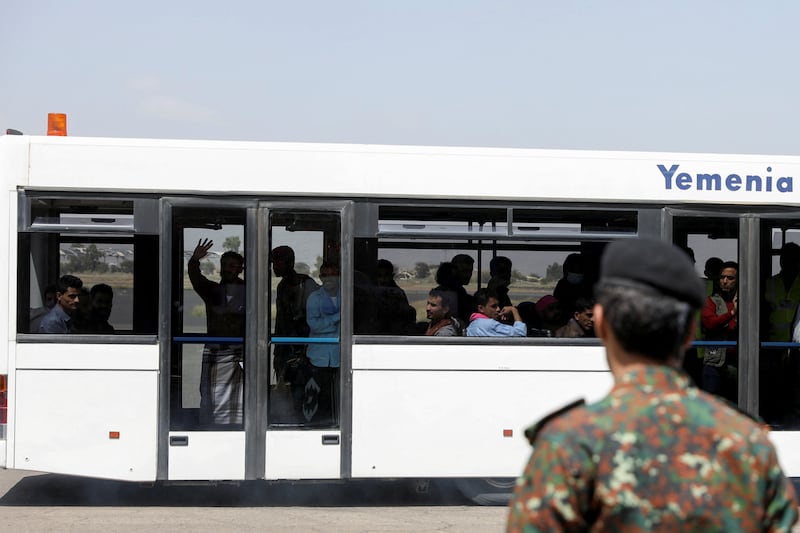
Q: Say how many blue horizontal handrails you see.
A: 4